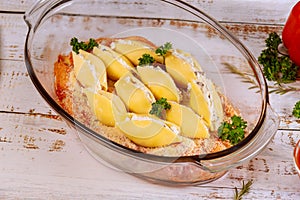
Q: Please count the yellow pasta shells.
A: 10